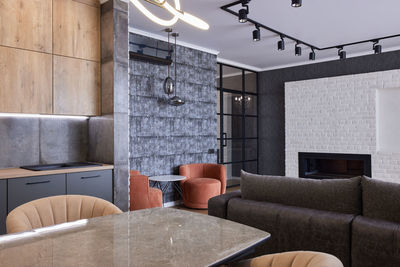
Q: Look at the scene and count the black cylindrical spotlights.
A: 8